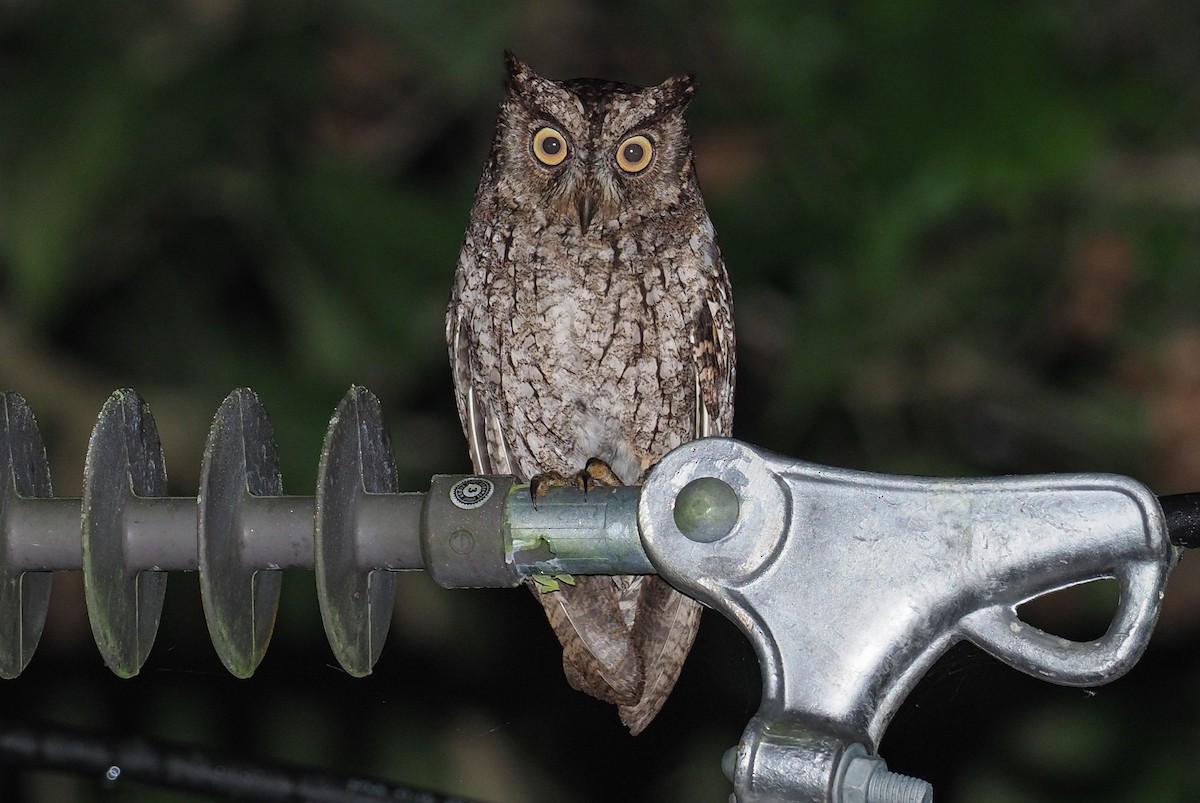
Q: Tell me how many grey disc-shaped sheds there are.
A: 4